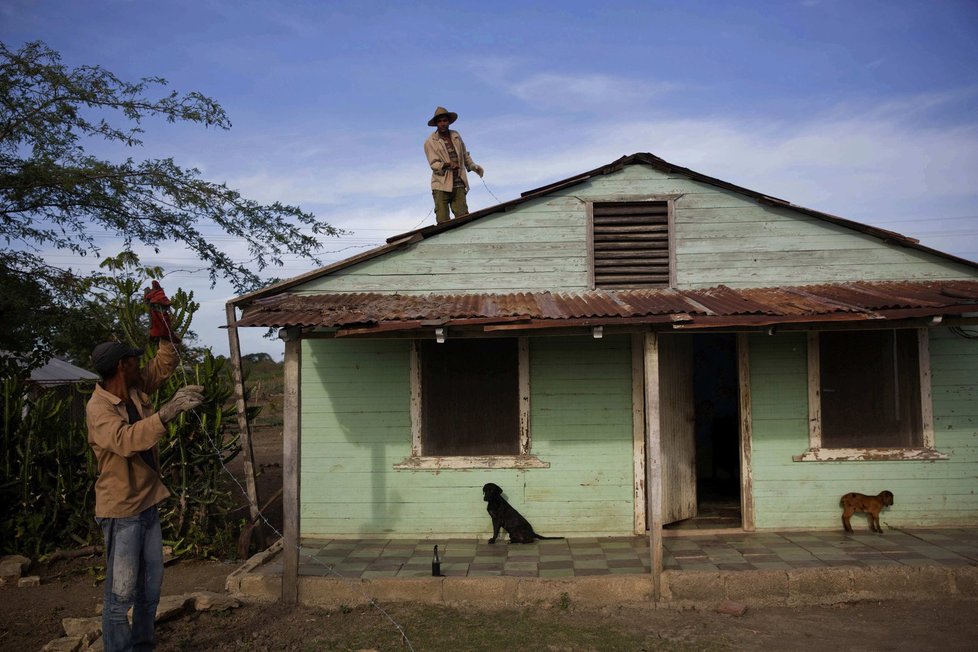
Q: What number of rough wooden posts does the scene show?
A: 3